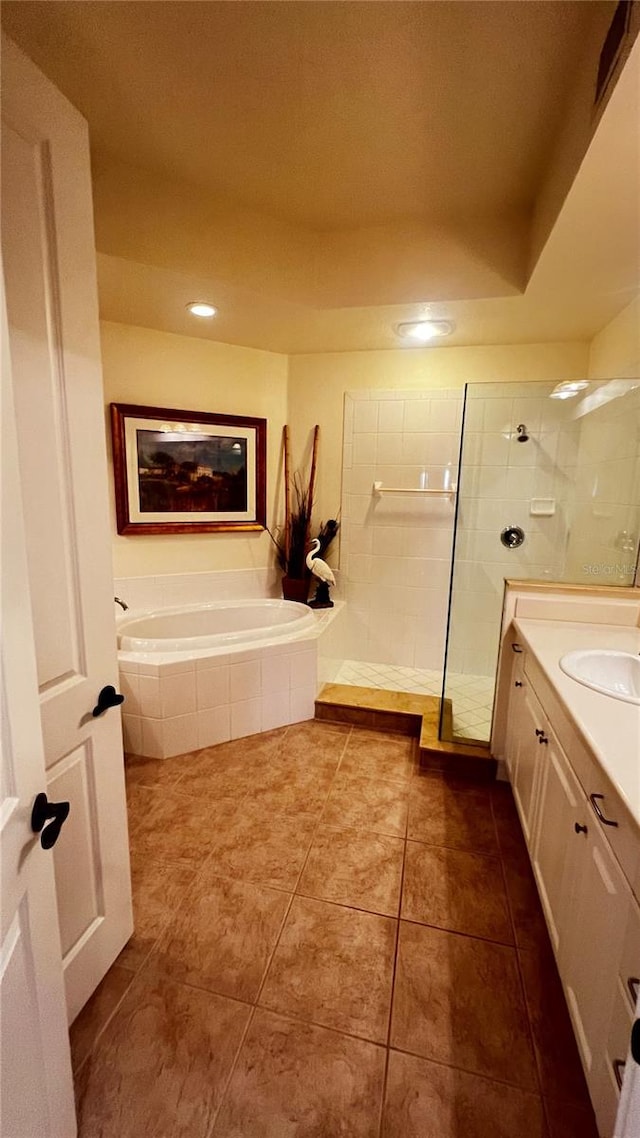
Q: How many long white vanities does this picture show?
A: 1